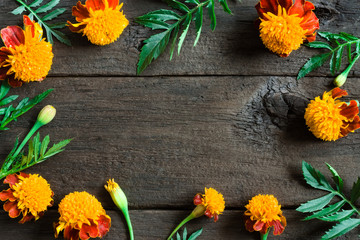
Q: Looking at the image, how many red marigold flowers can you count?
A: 8